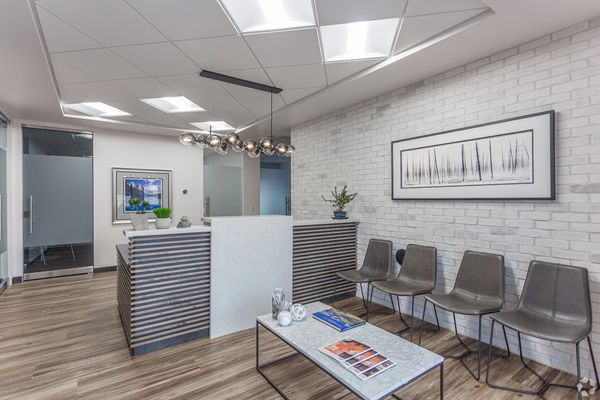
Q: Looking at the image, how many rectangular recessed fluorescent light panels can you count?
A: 5